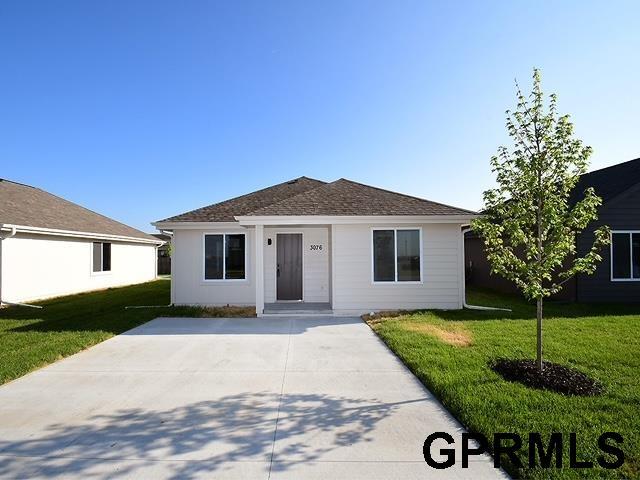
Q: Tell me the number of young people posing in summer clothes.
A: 0